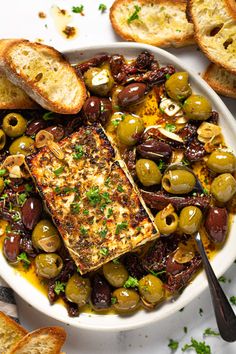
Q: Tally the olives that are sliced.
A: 0